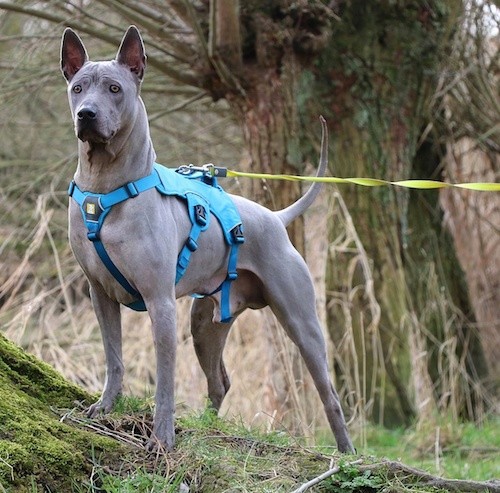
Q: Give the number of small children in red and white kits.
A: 0